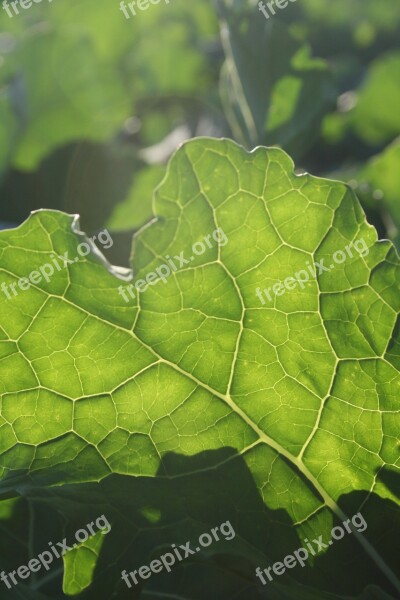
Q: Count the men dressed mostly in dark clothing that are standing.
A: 0